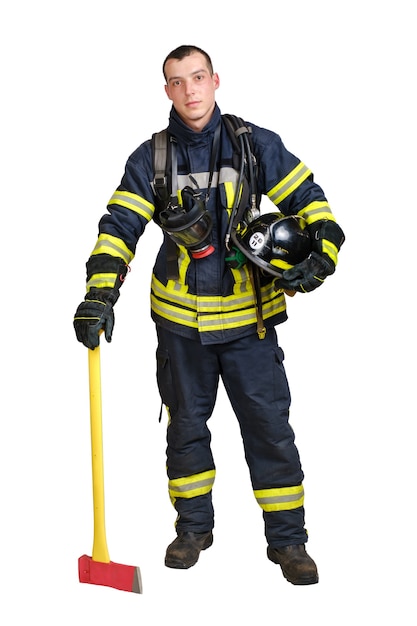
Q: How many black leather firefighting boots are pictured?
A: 2